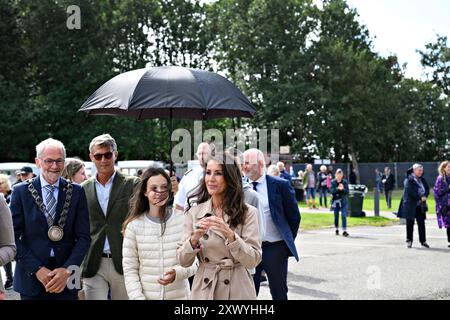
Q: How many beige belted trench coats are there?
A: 1